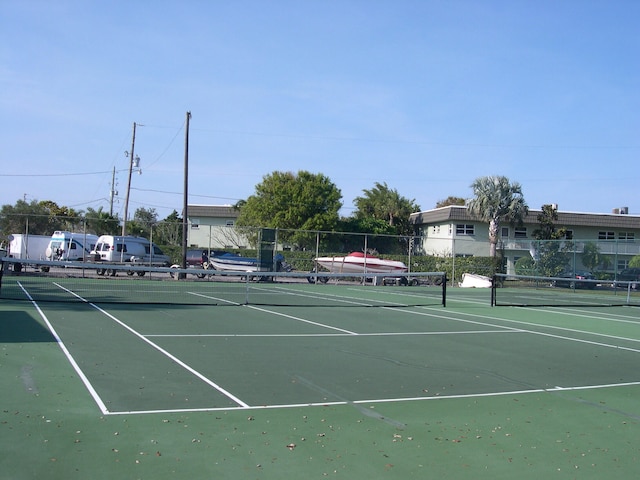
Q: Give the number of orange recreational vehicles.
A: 0